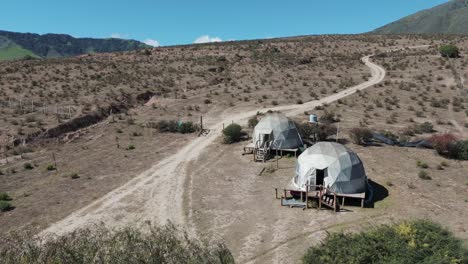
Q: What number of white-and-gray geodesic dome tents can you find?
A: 2